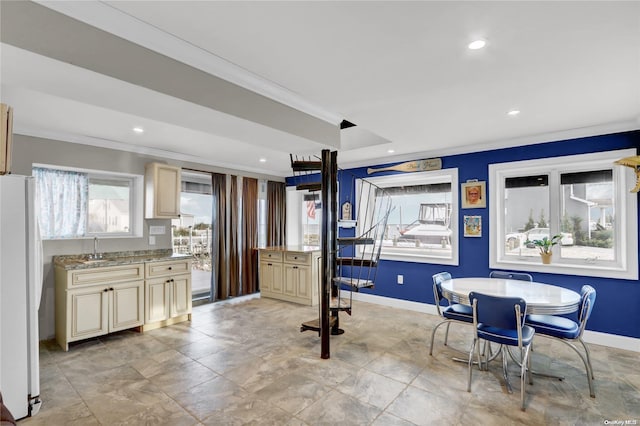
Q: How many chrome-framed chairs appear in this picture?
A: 4